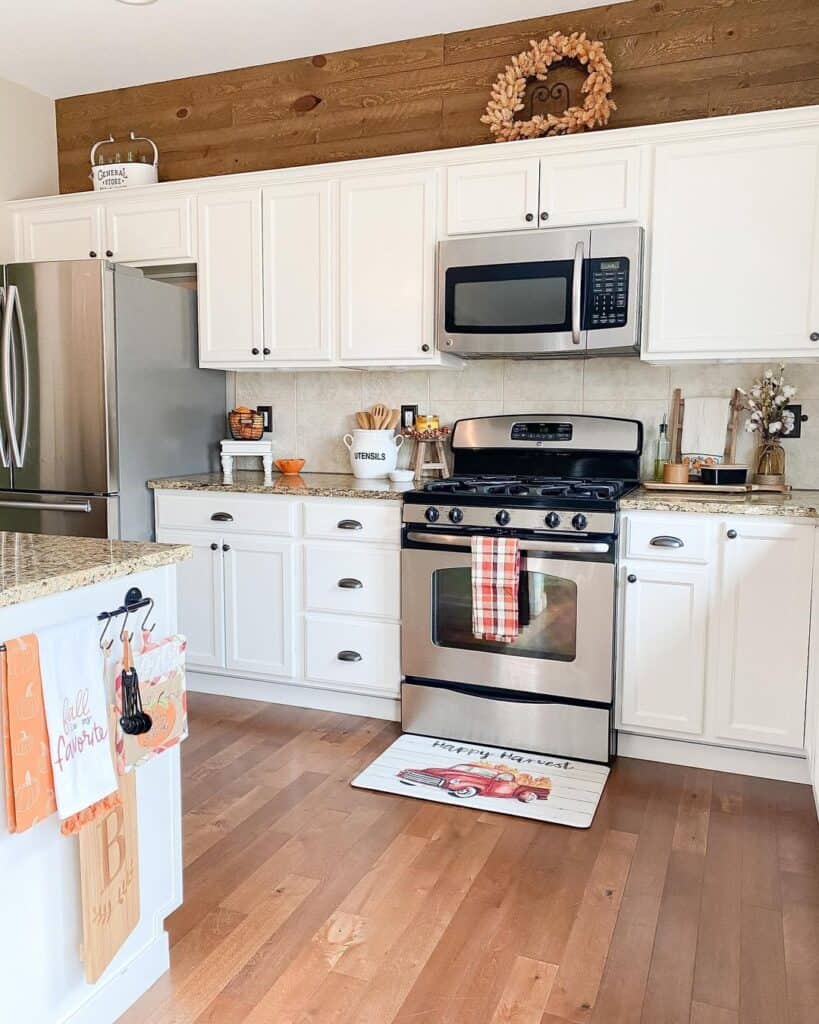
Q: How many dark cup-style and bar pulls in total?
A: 5